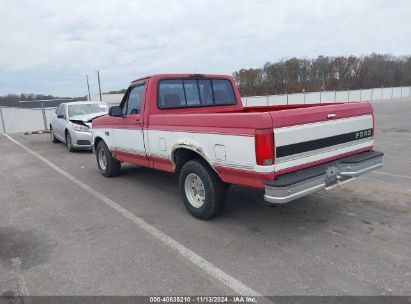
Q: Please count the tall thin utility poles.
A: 2